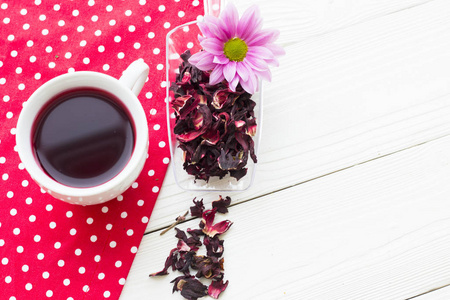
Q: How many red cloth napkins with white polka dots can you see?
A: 1